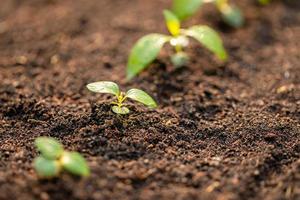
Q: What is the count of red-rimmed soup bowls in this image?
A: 0